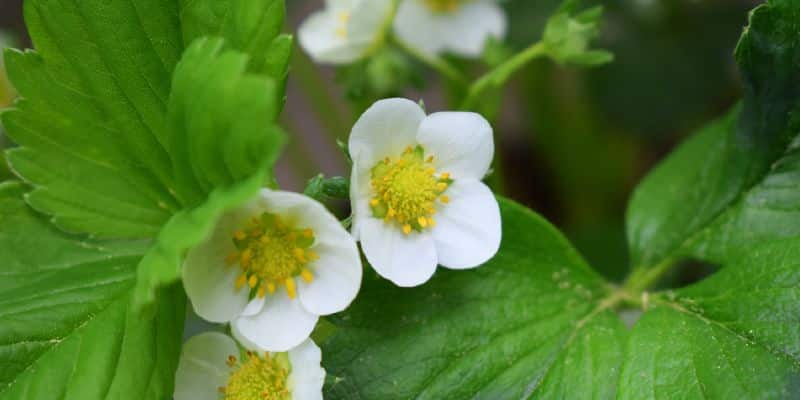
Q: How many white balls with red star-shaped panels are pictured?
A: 0